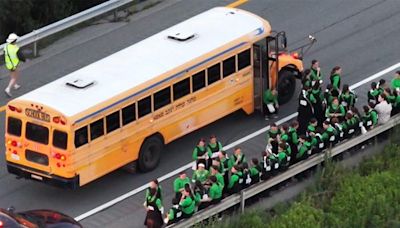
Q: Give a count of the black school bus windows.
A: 15